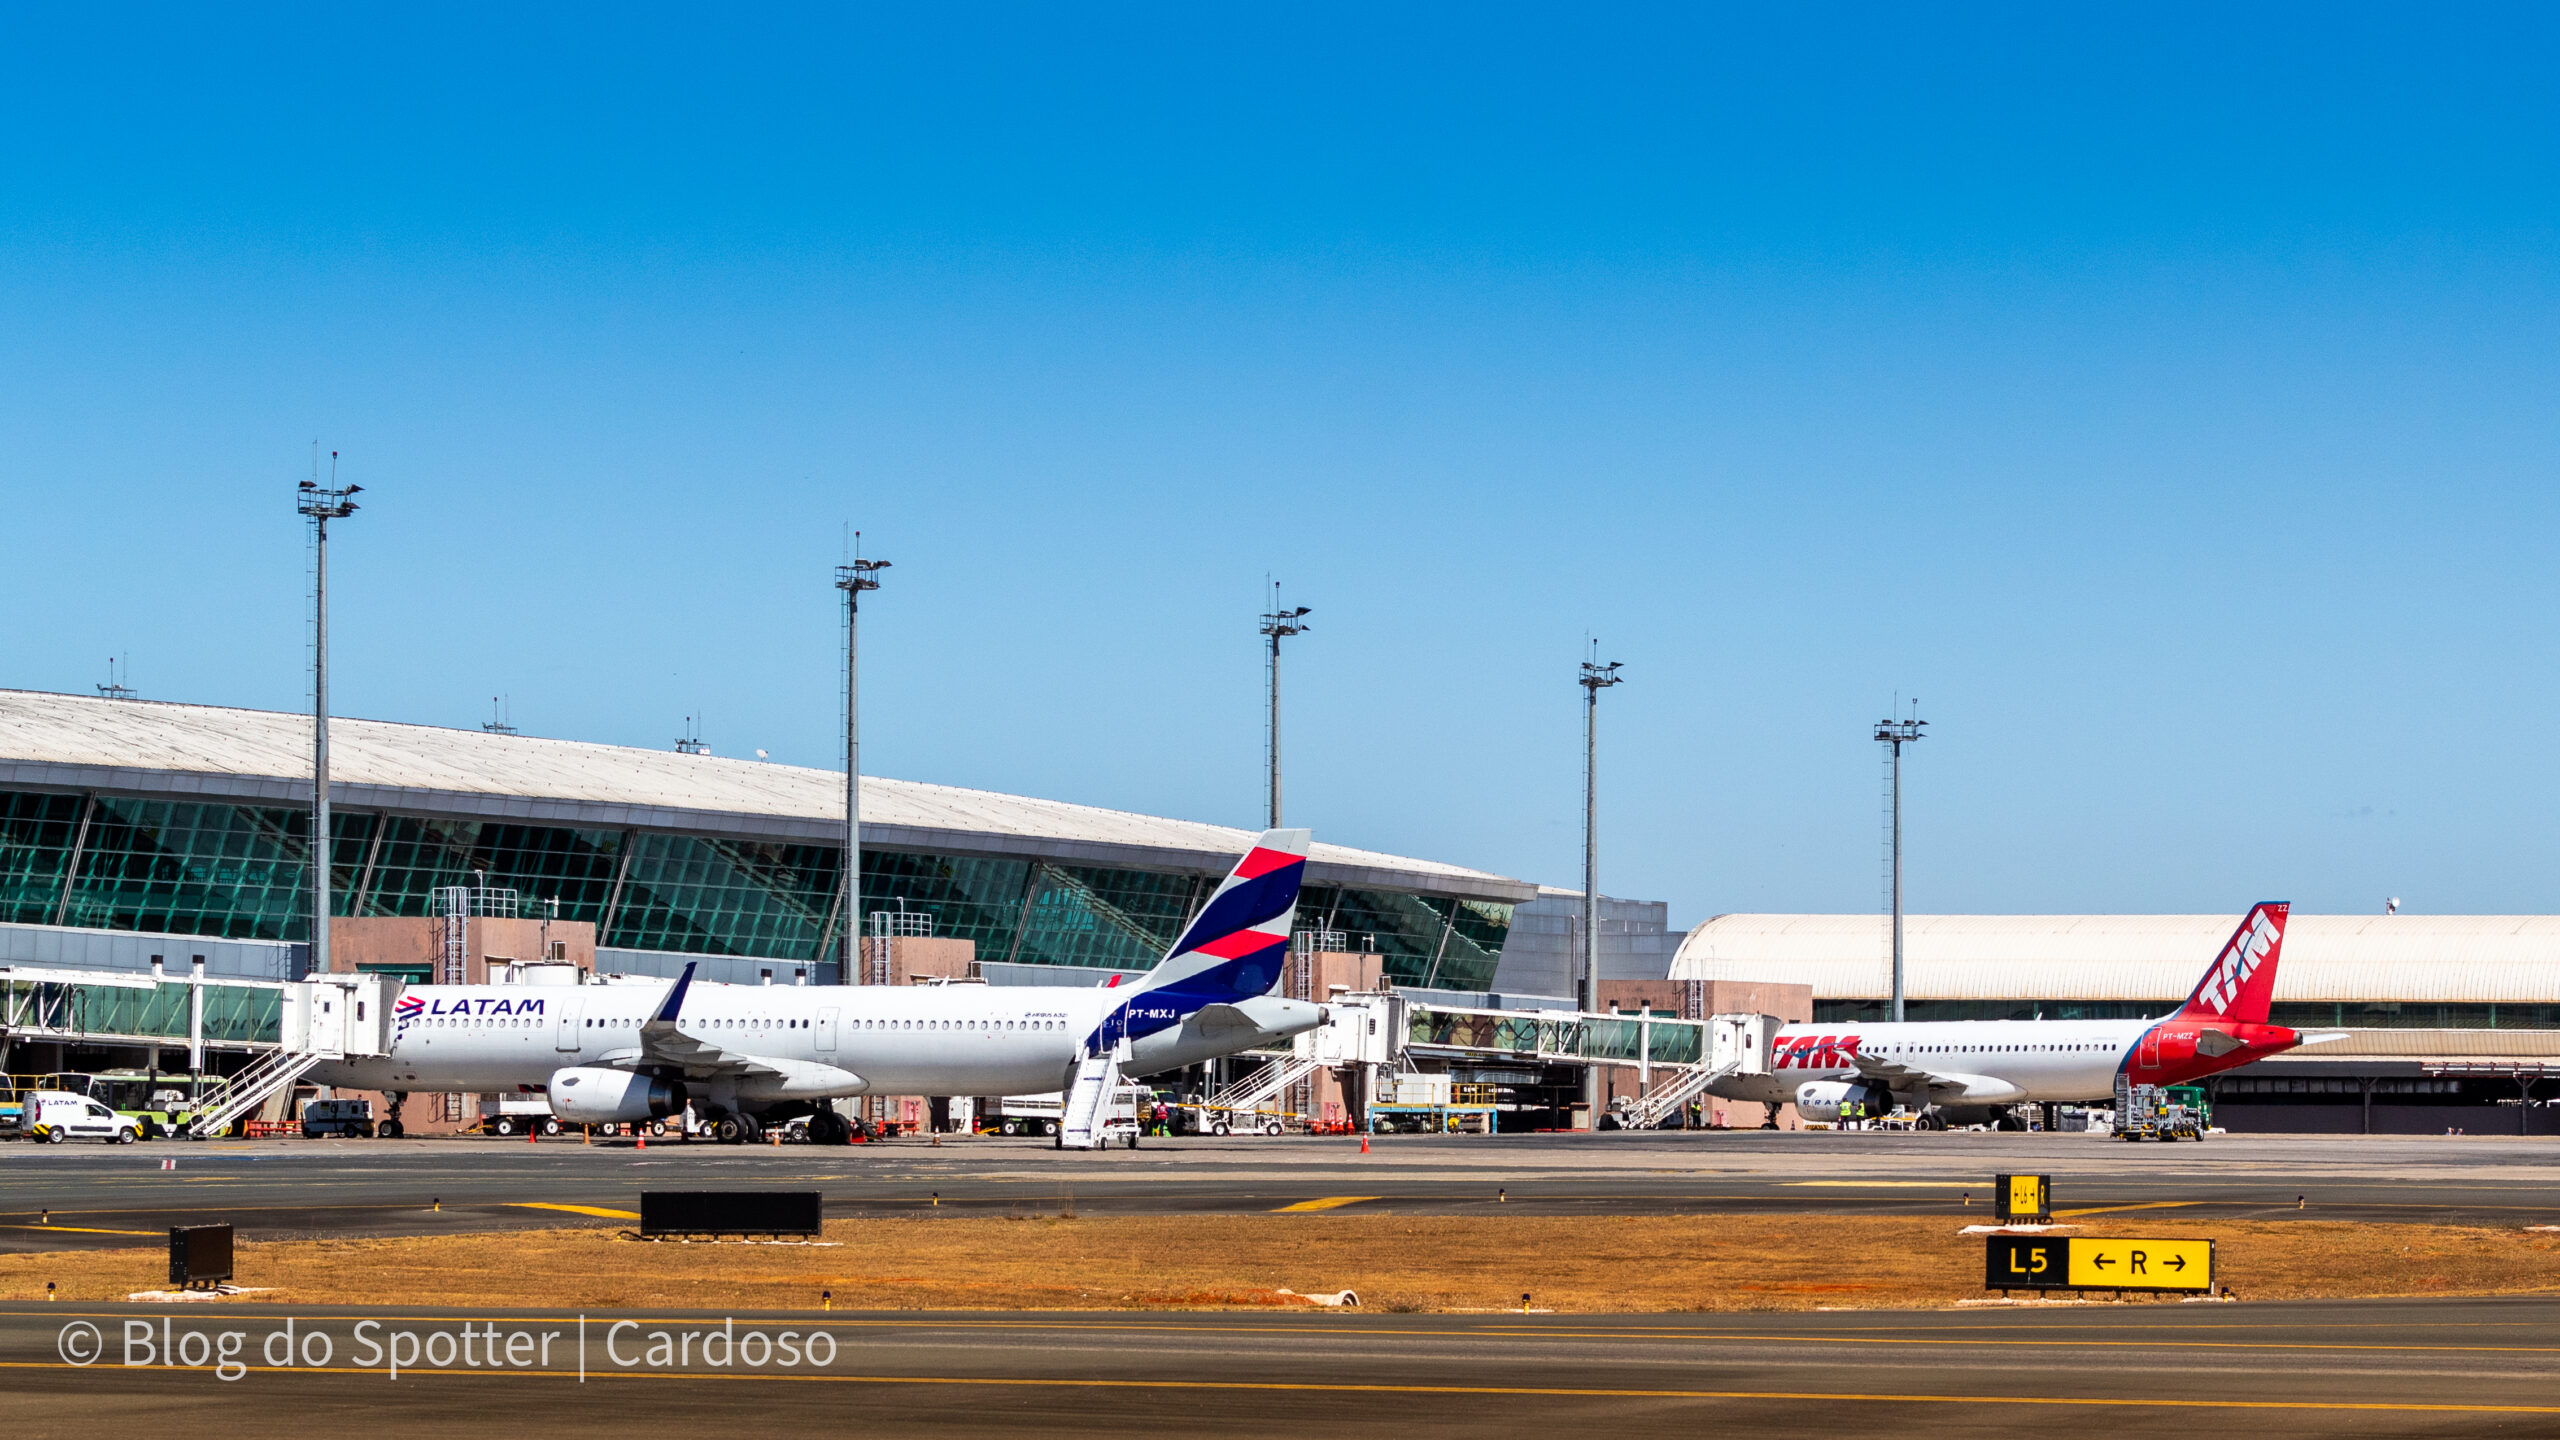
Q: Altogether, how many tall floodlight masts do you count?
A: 5